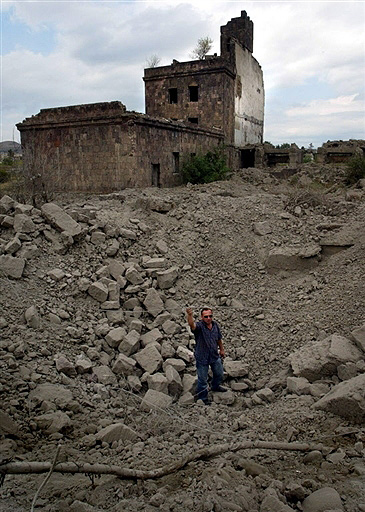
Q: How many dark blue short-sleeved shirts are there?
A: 1